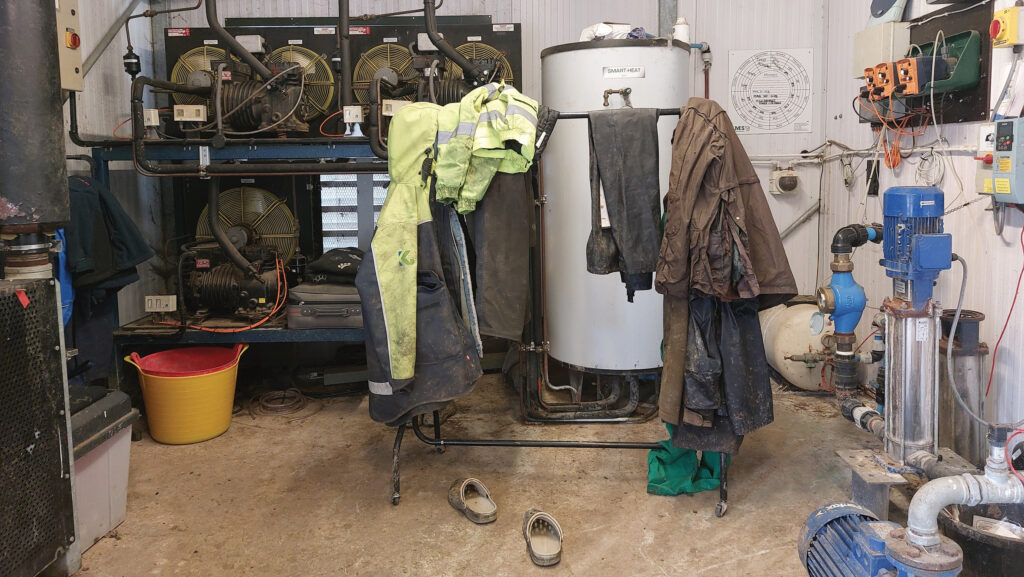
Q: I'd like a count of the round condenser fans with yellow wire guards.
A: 5